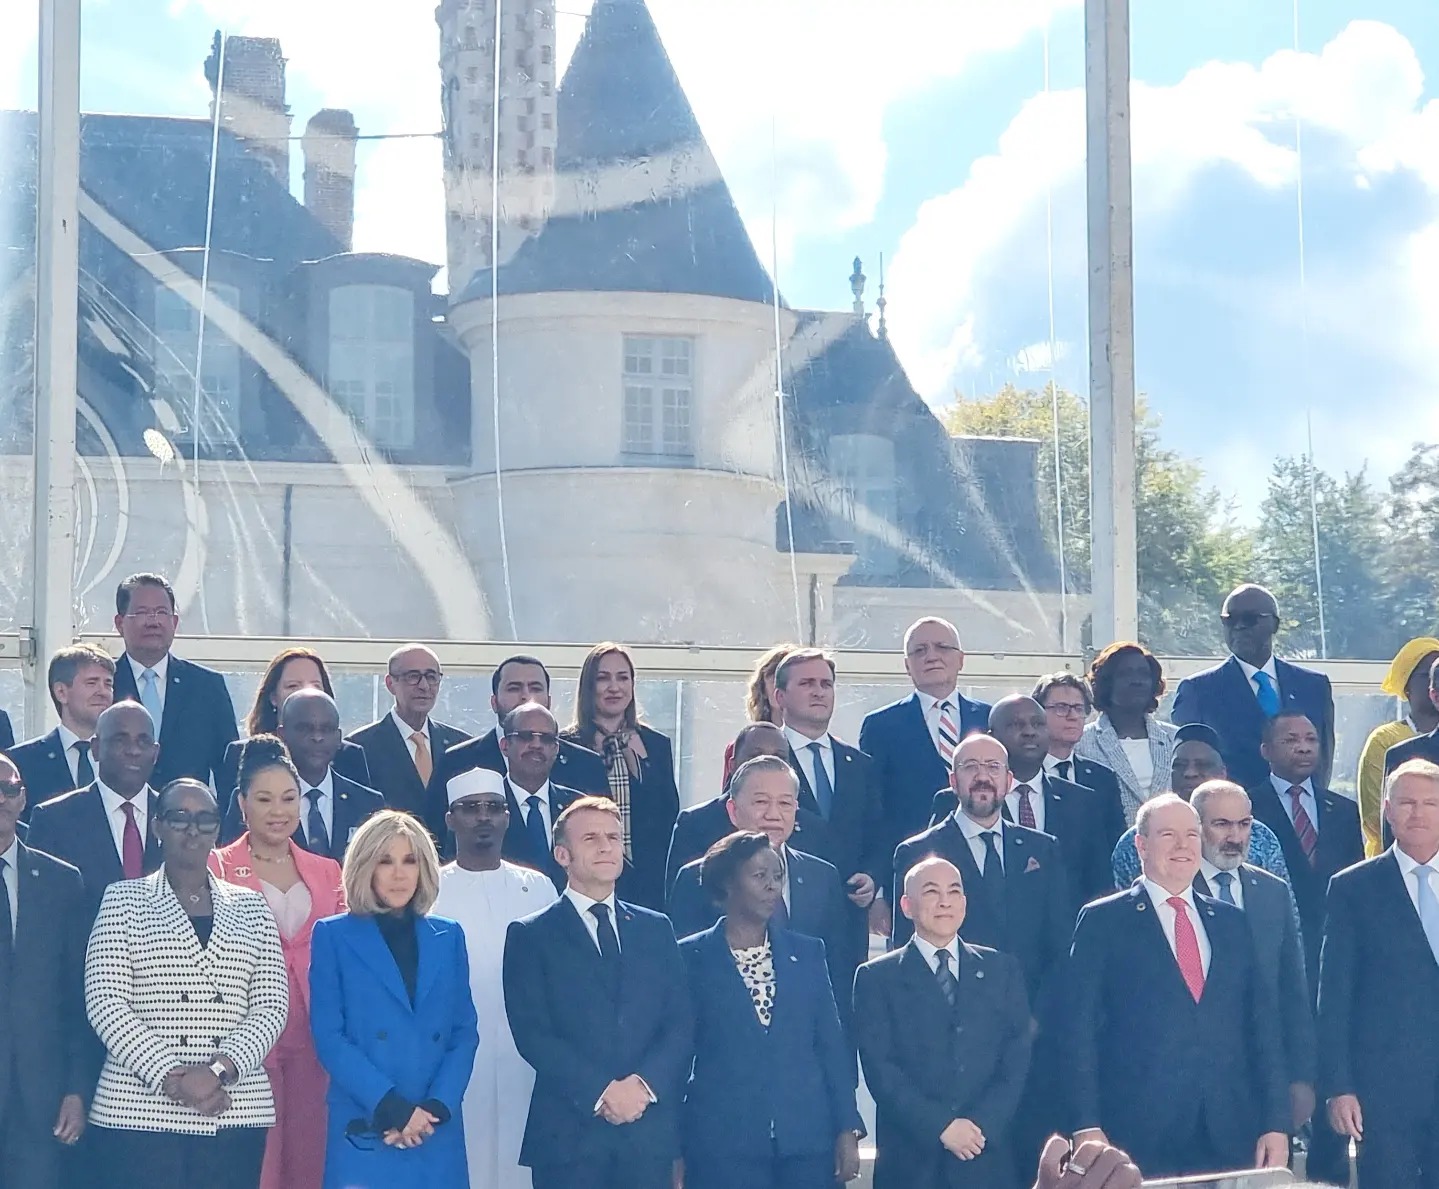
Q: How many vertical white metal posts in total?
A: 2